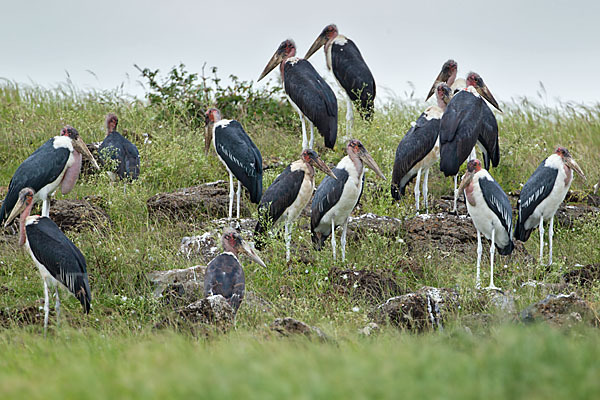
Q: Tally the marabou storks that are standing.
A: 12